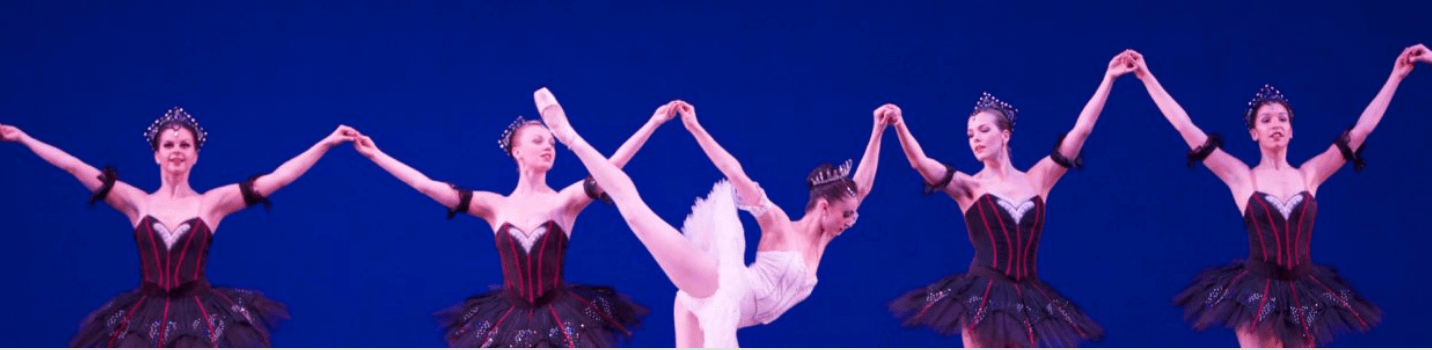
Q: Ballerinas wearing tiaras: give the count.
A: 5